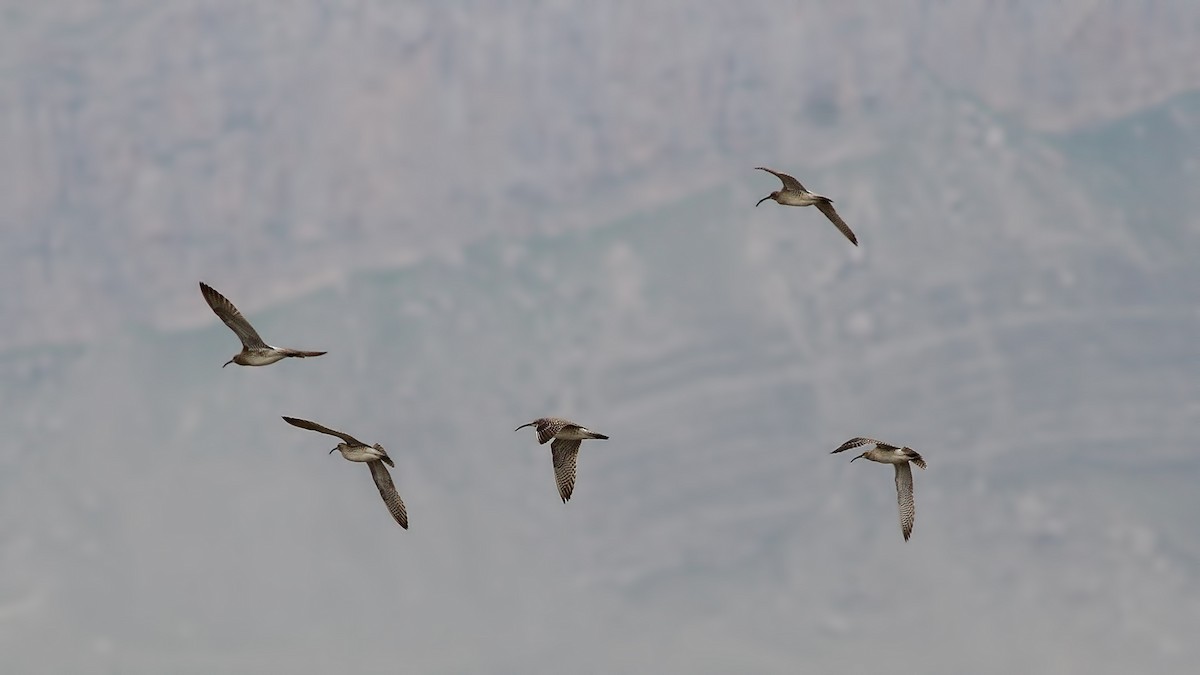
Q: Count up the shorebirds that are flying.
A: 5